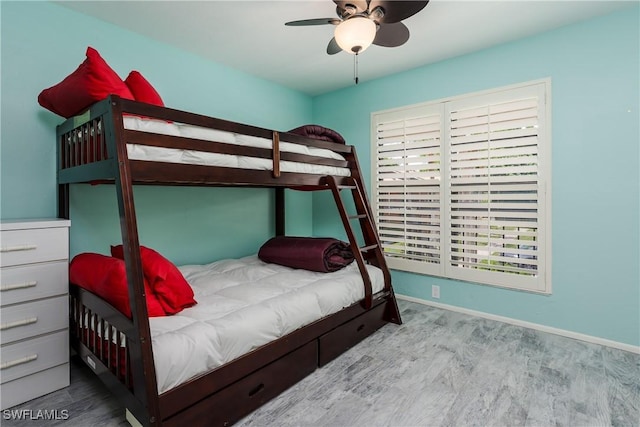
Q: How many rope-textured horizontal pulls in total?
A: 4